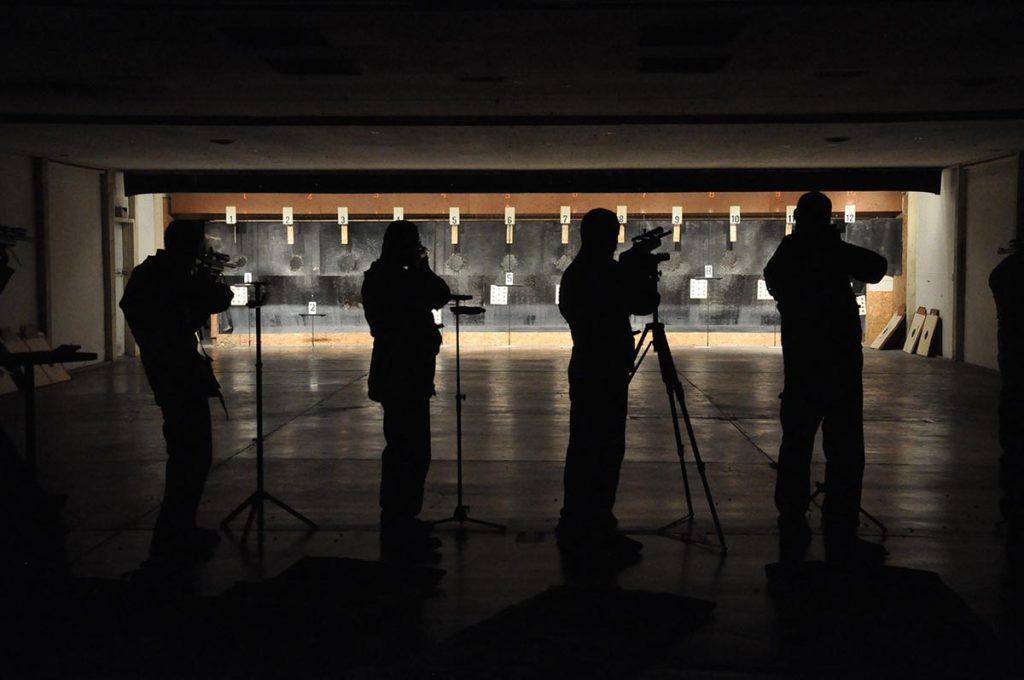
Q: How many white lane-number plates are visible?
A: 12